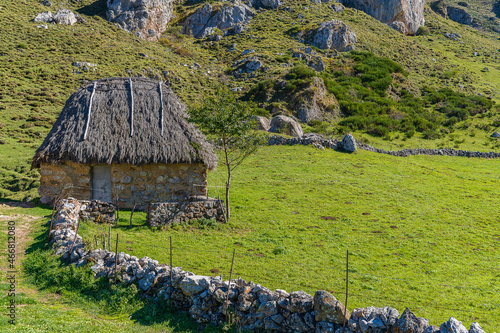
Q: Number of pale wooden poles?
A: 3